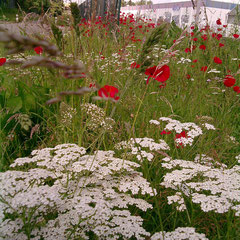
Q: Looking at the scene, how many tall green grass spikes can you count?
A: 3